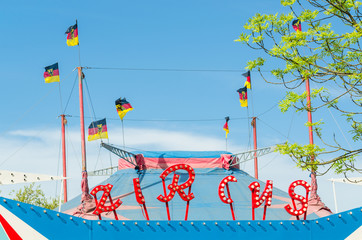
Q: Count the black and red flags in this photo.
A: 8